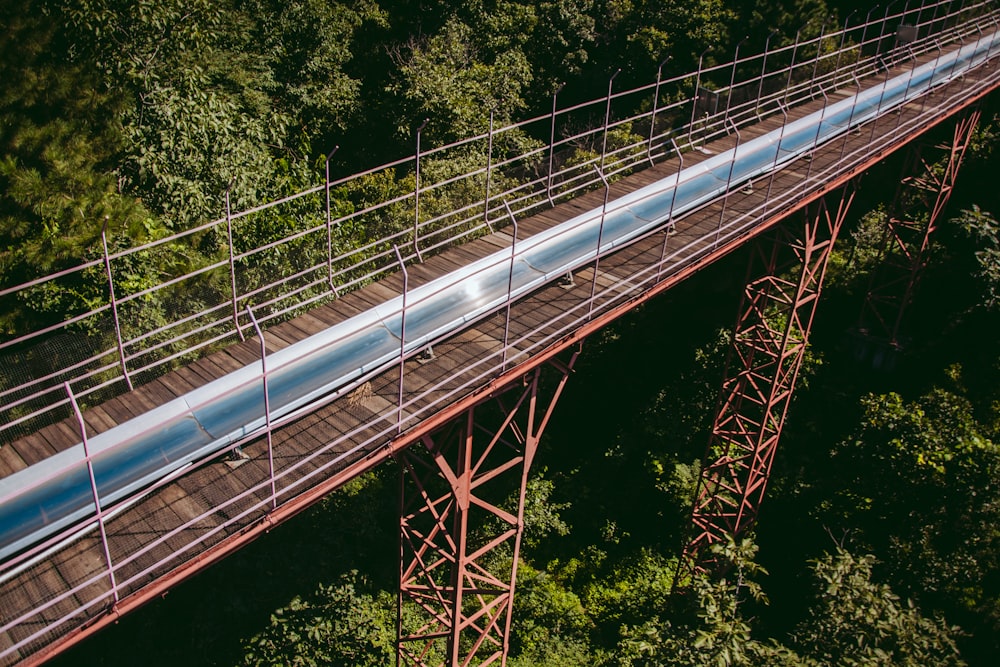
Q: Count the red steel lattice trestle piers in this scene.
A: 3